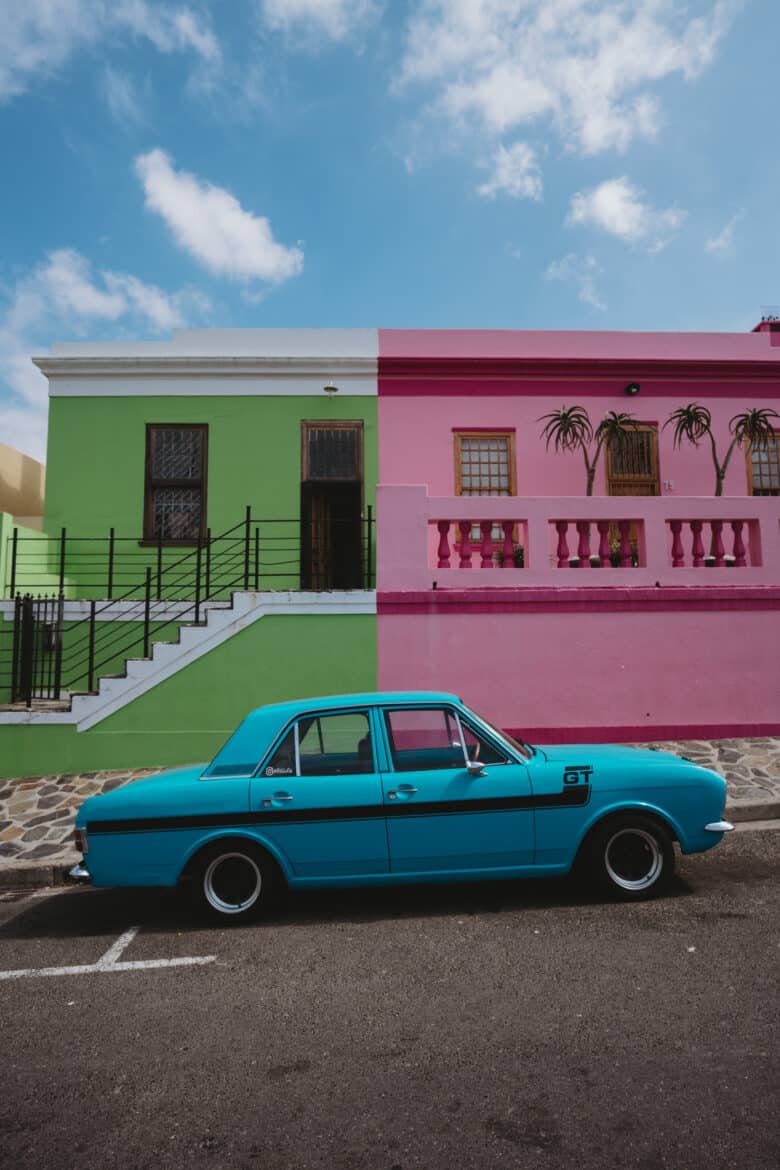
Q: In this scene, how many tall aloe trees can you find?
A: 2